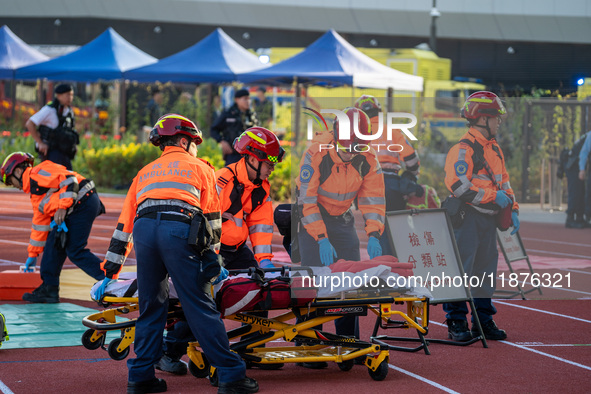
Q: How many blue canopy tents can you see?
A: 4